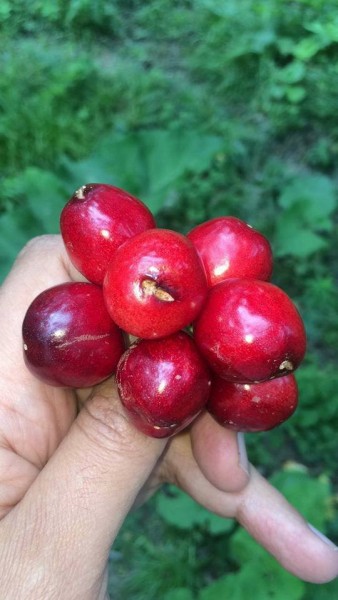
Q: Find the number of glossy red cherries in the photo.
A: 7